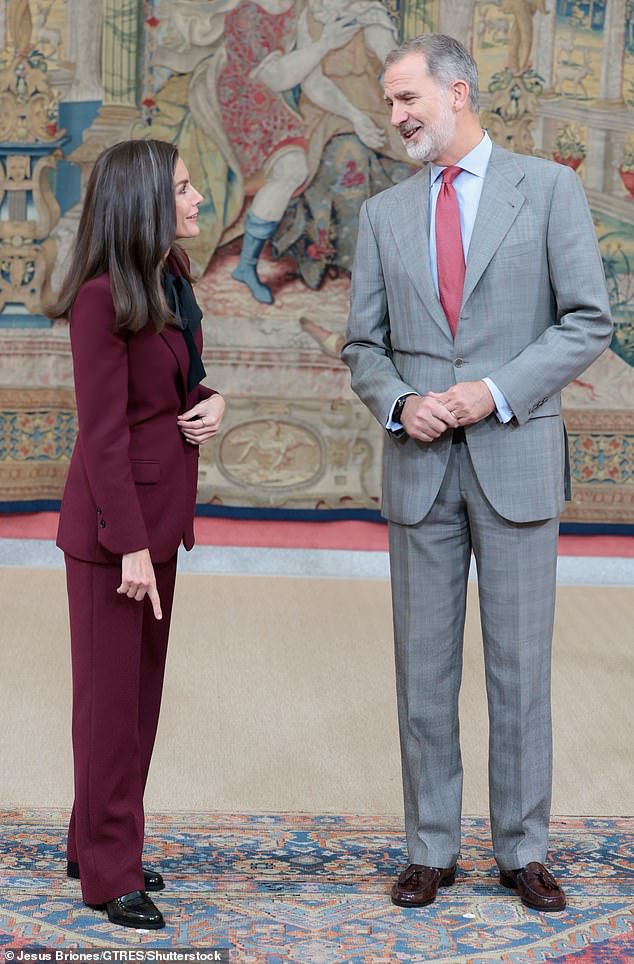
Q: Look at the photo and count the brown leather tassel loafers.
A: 2